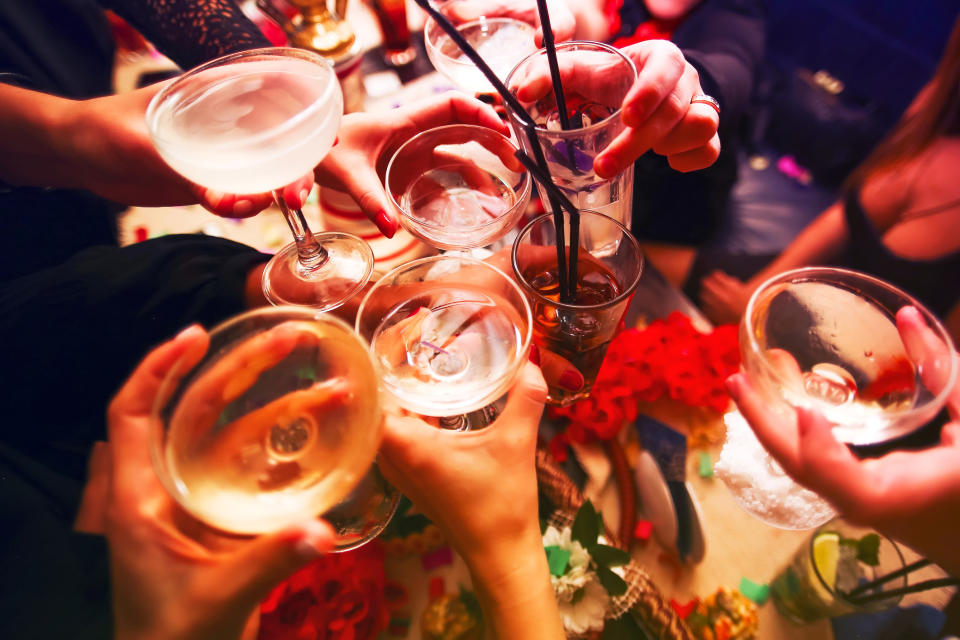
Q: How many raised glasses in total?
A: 8